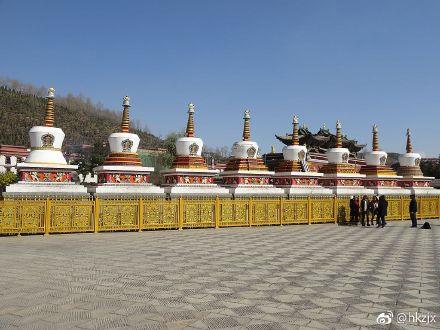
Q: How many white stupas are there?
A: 8